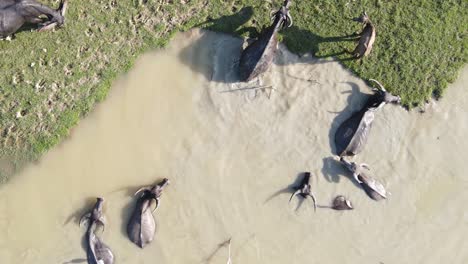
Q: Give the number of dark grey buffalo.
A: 7